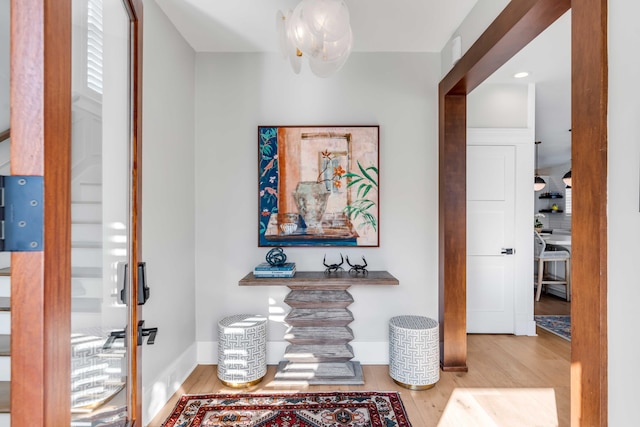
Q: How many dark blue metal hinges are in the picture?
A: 1